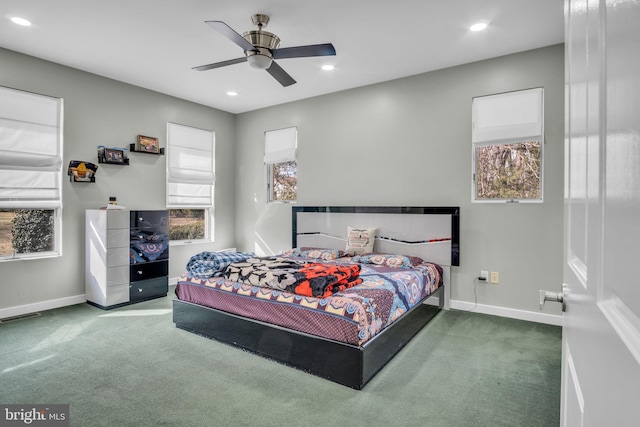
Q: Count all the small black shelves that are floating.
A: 3